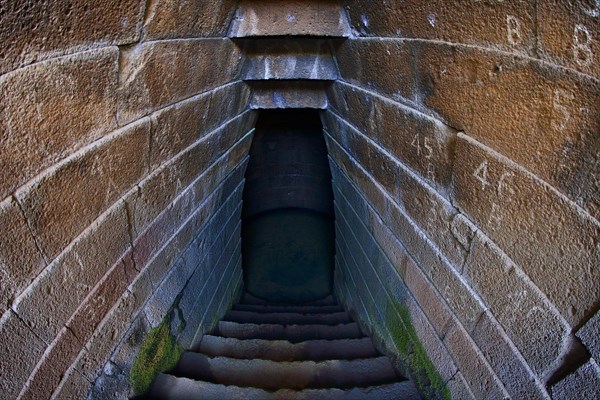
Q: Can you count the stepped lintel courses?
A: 3